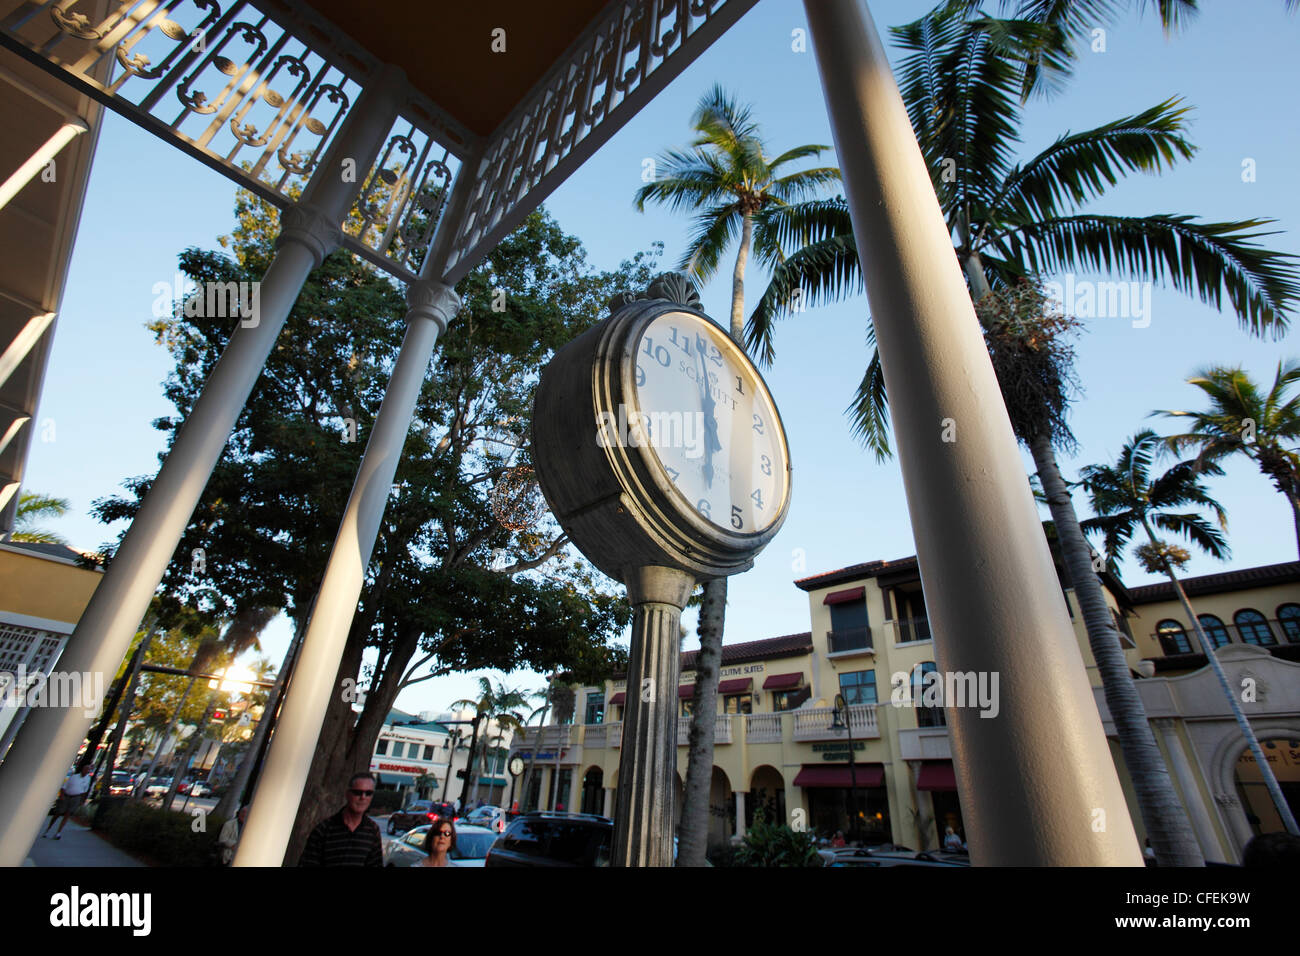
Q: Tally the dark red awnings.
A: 7